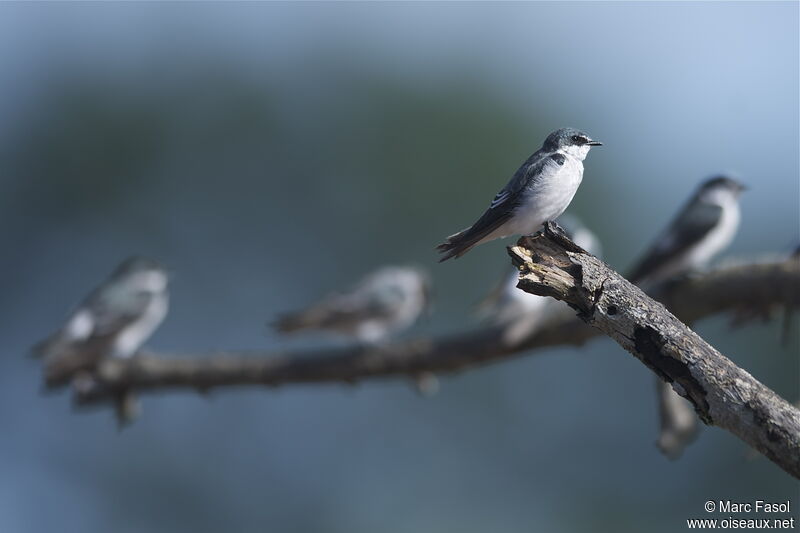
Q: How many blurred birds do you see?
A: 4